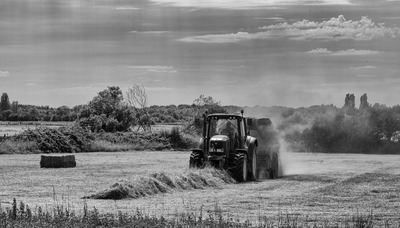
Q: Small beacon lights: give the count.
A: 2